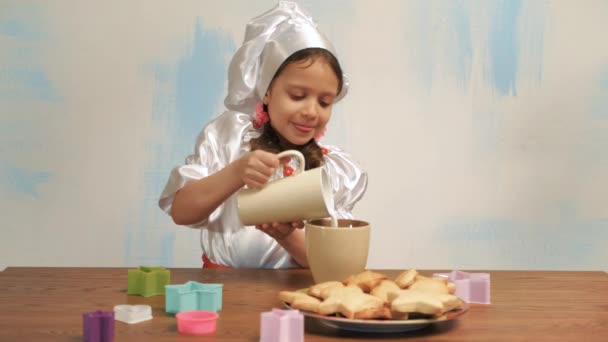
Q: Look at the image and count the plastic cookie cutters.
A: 7